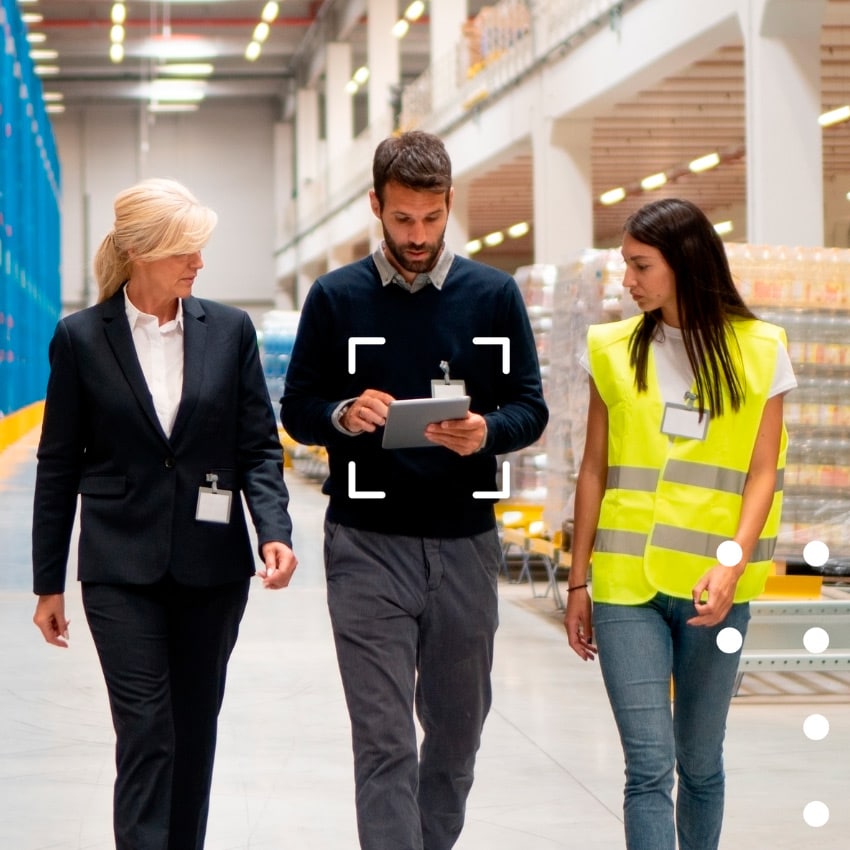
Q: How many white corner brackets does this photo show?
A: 4